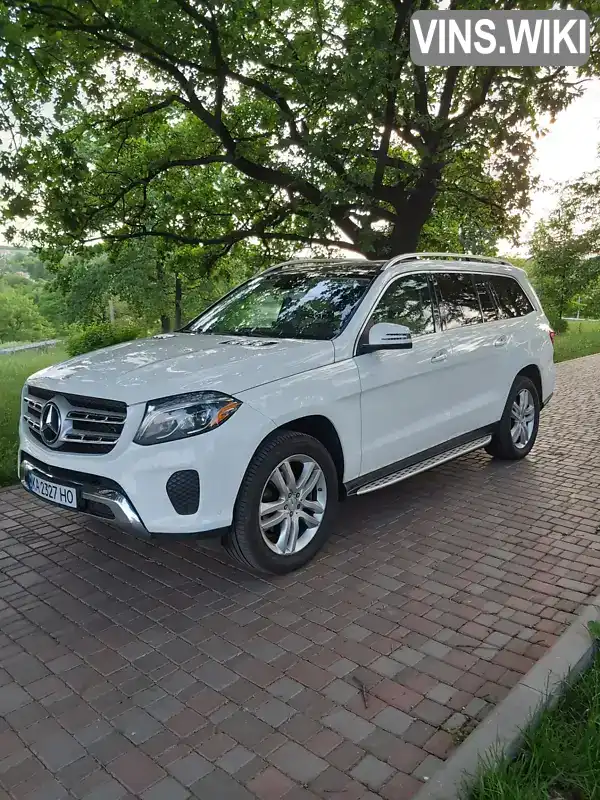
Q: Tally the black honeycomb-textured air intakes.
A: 1